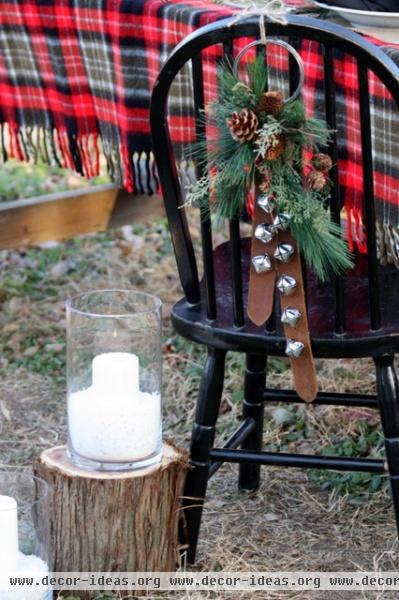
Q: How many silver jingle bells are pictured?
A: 8